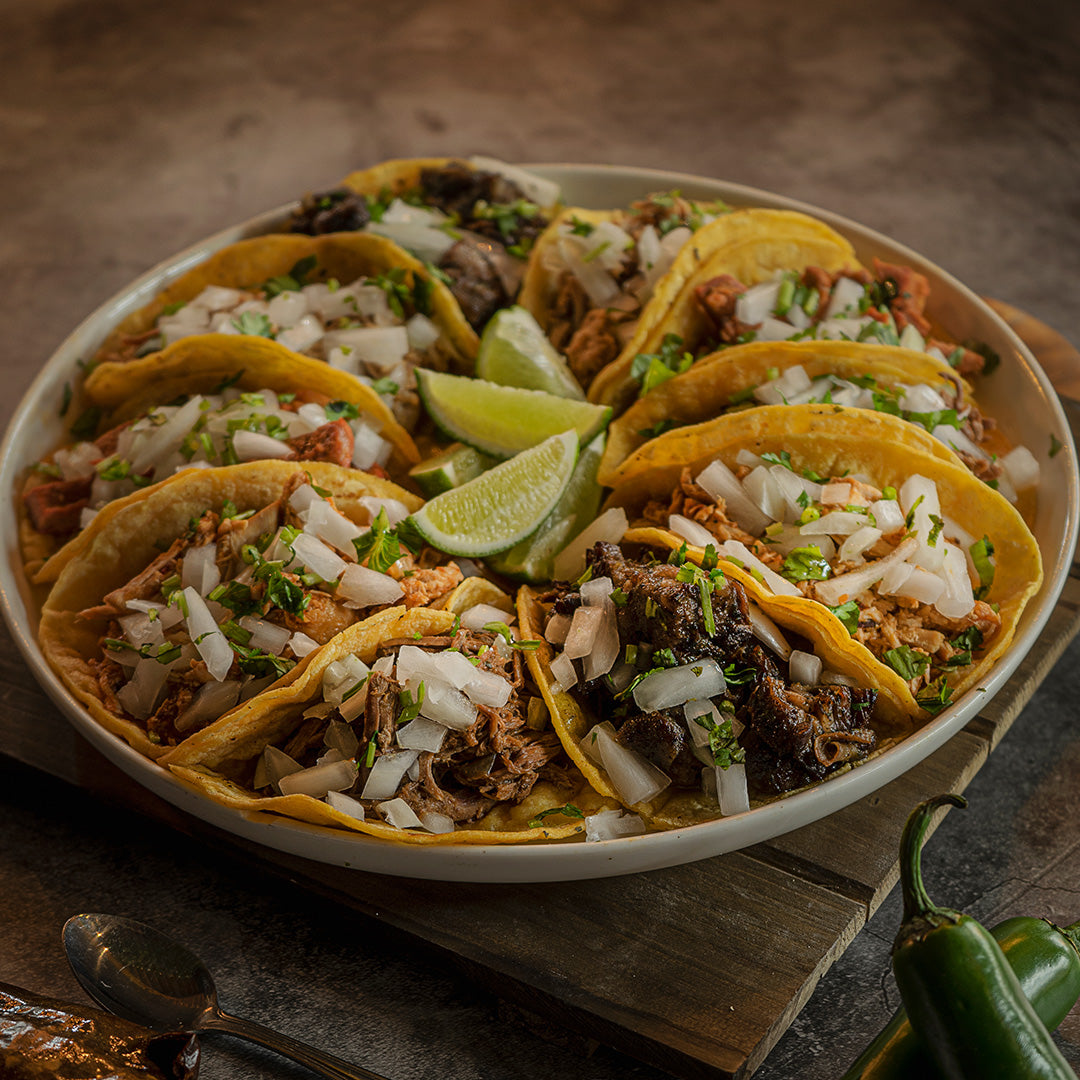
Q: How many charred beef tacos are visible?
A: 2